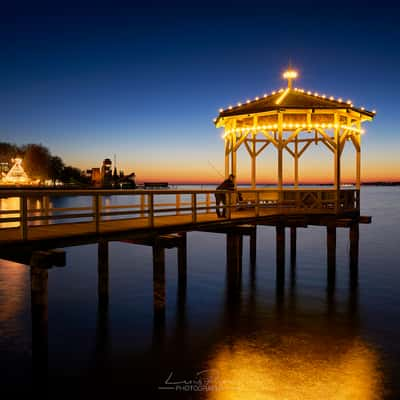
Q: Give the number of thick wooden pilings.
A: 10